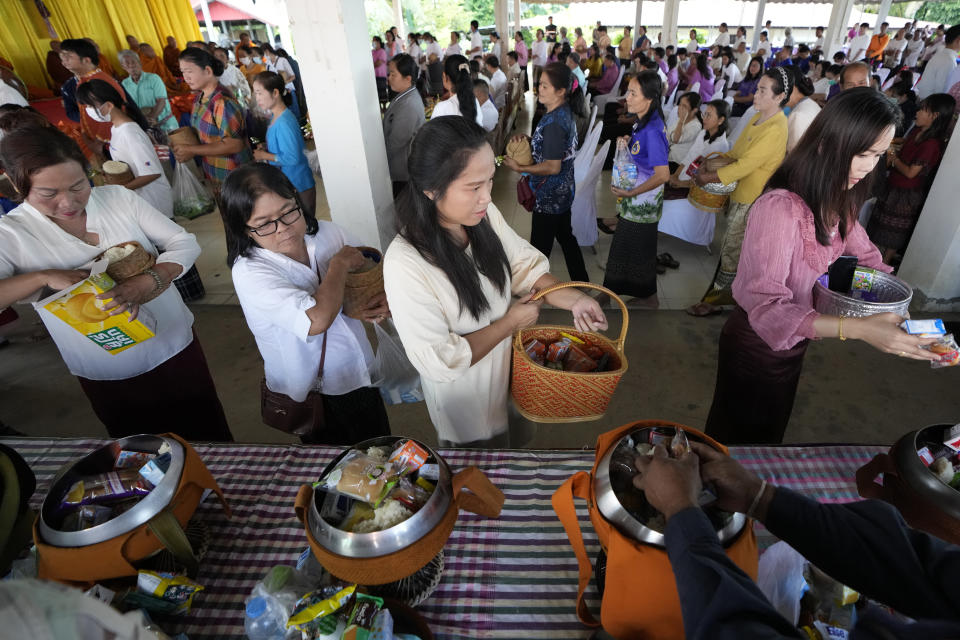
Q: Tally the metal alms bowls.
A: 4